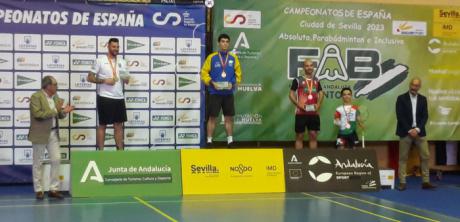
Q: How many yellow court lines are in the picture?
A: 3